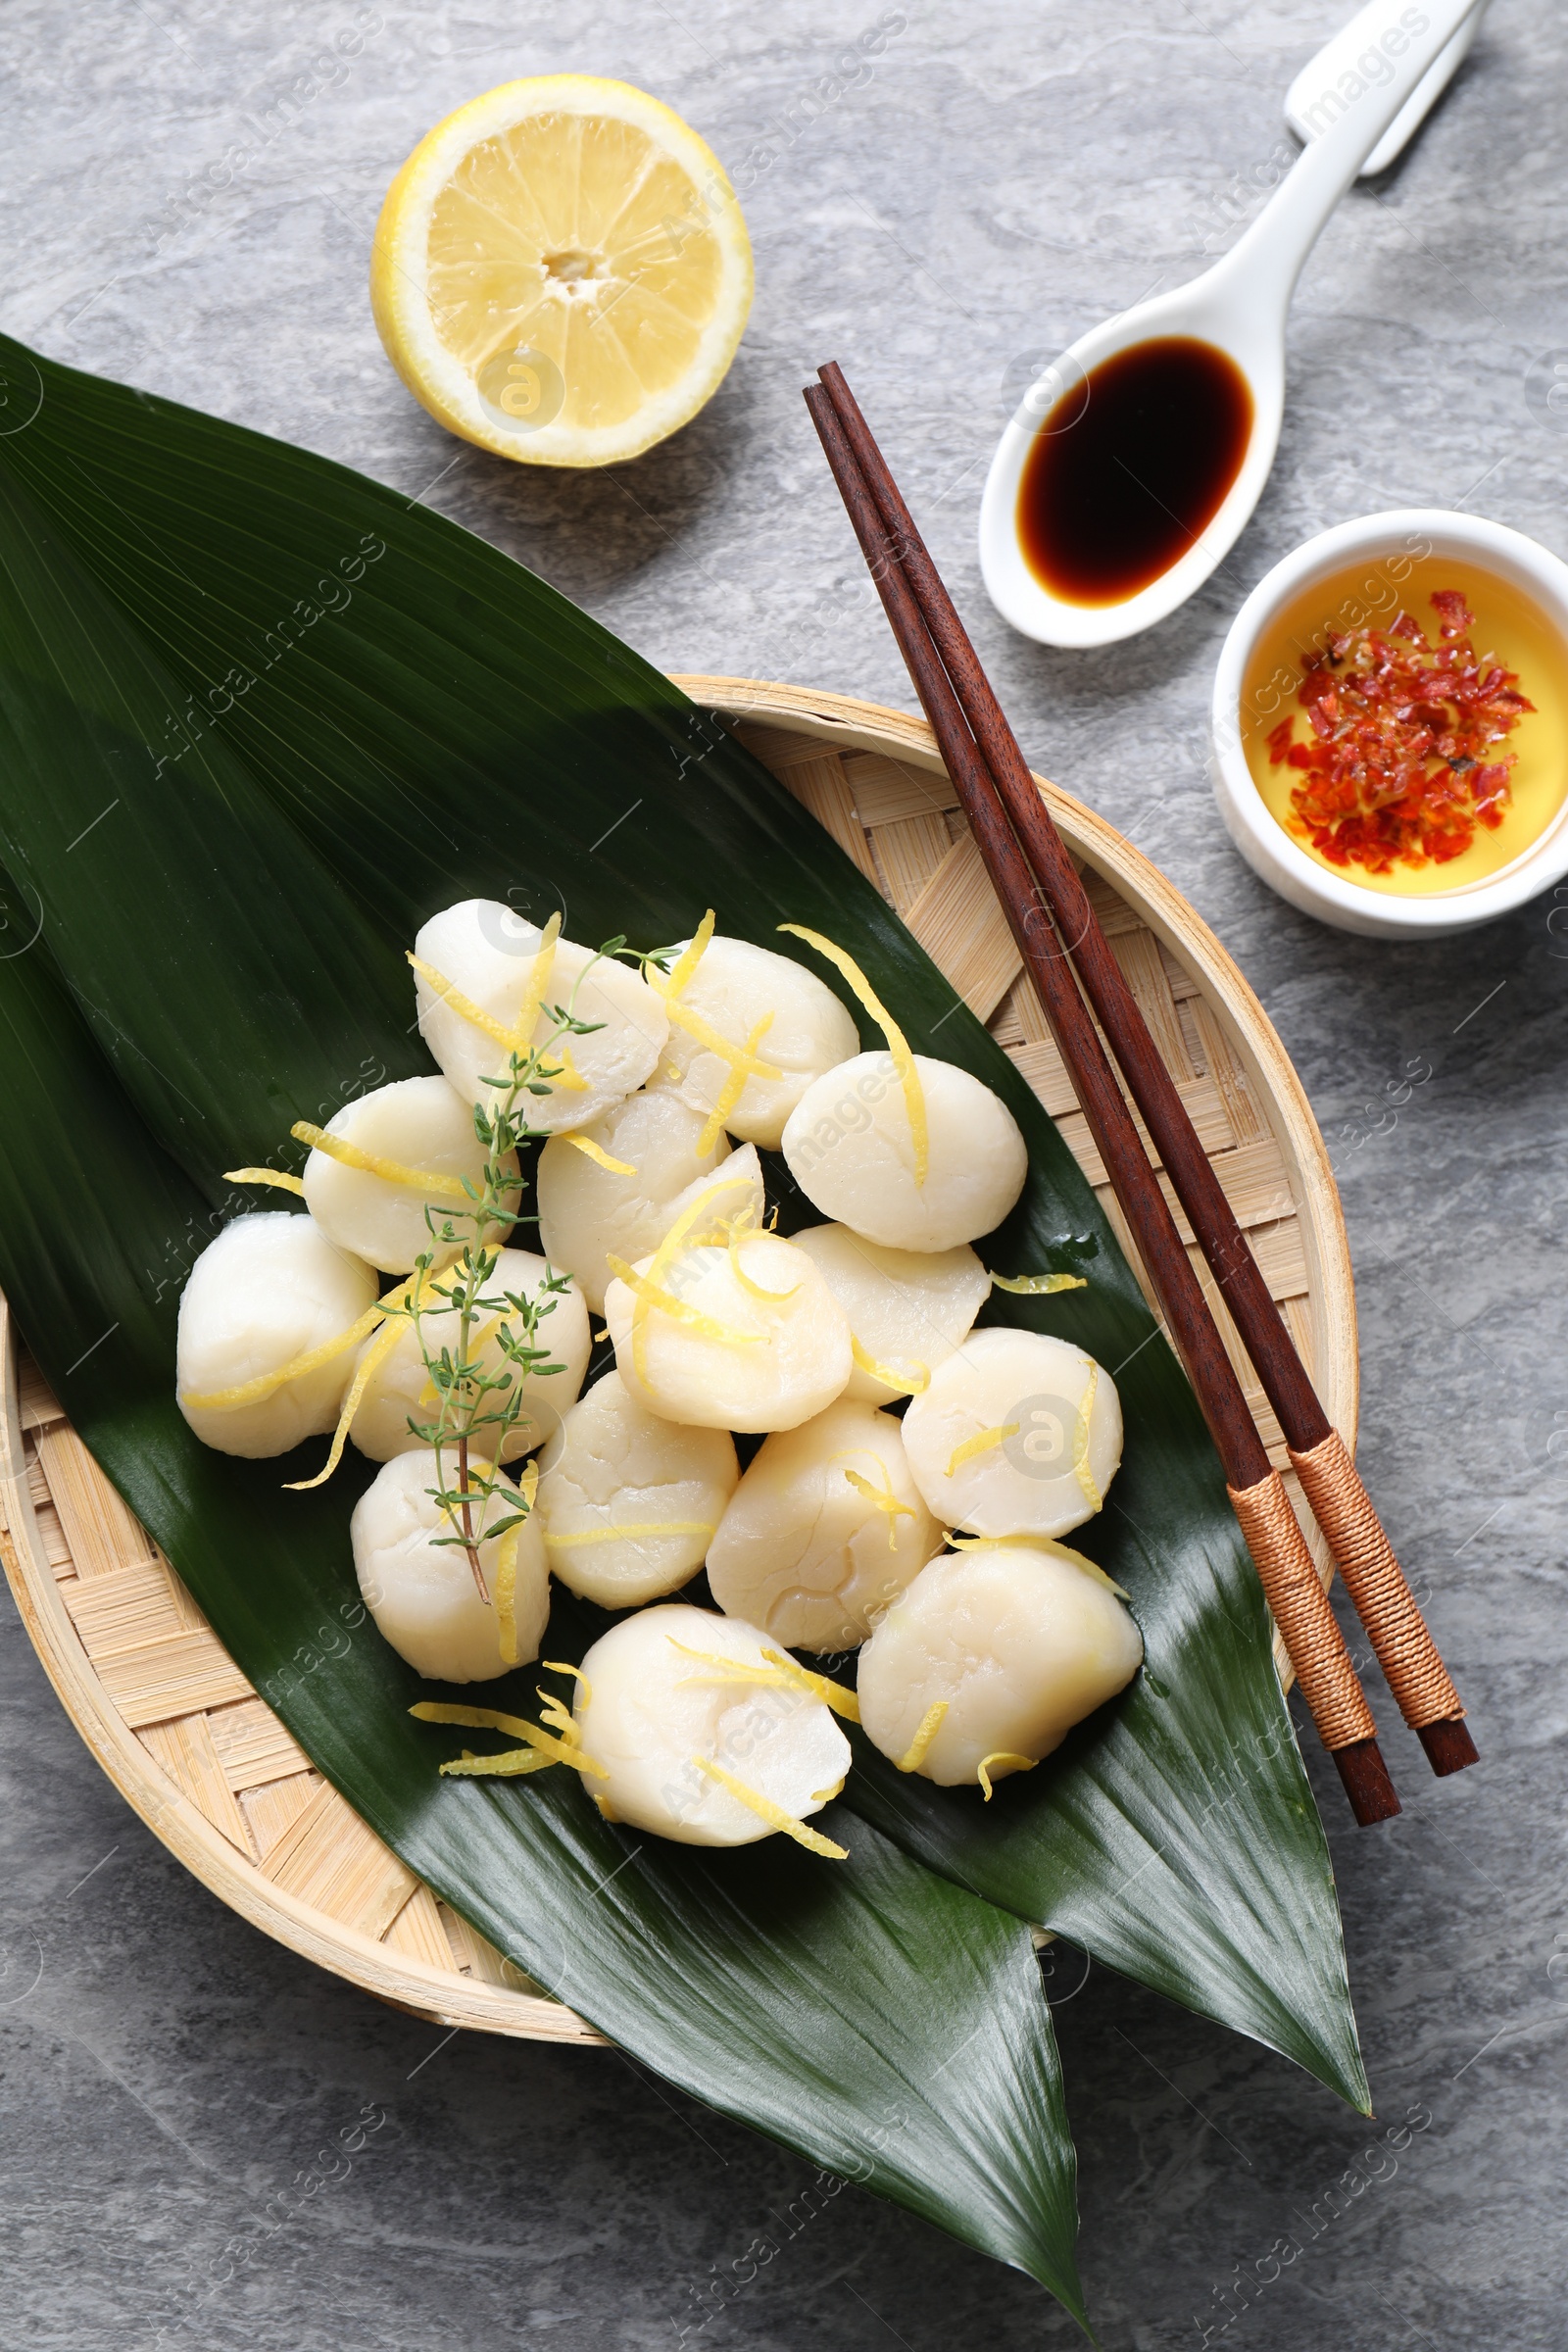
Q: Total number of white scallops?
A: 15